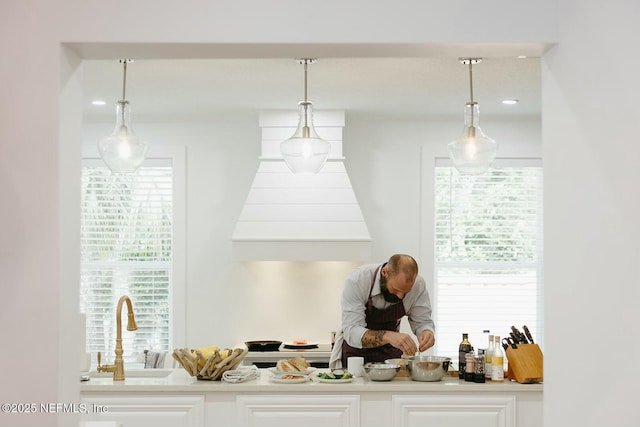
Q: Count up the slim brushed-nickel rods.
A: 3